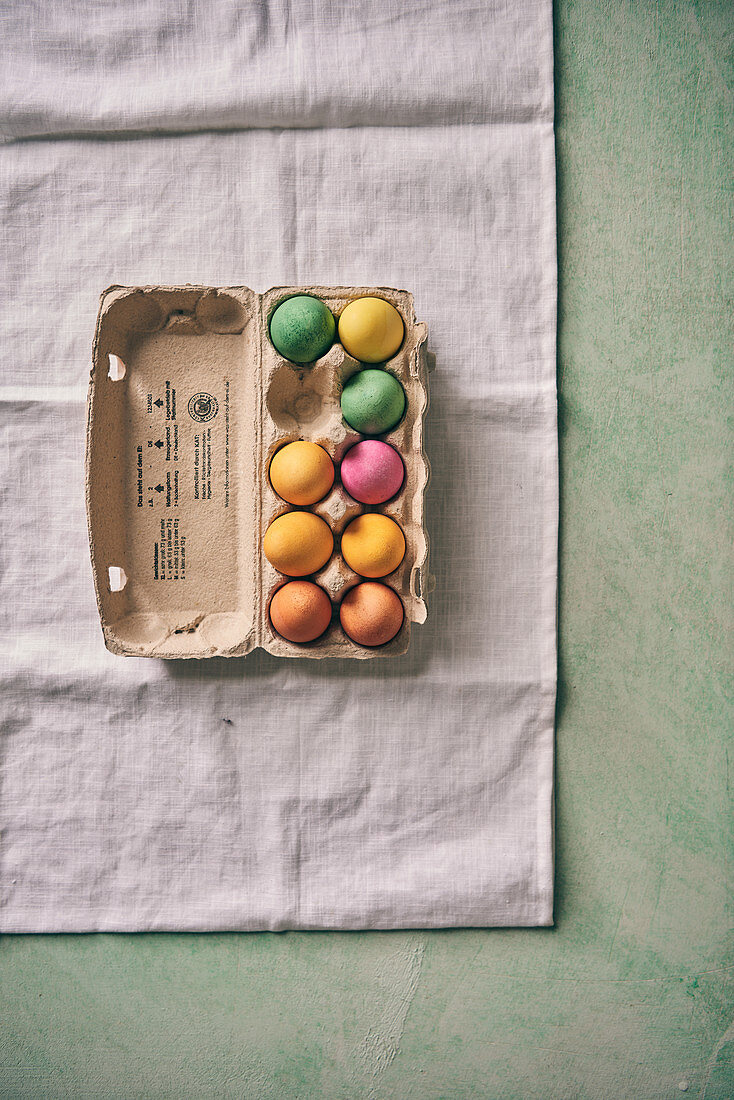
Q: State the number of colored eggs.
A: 9